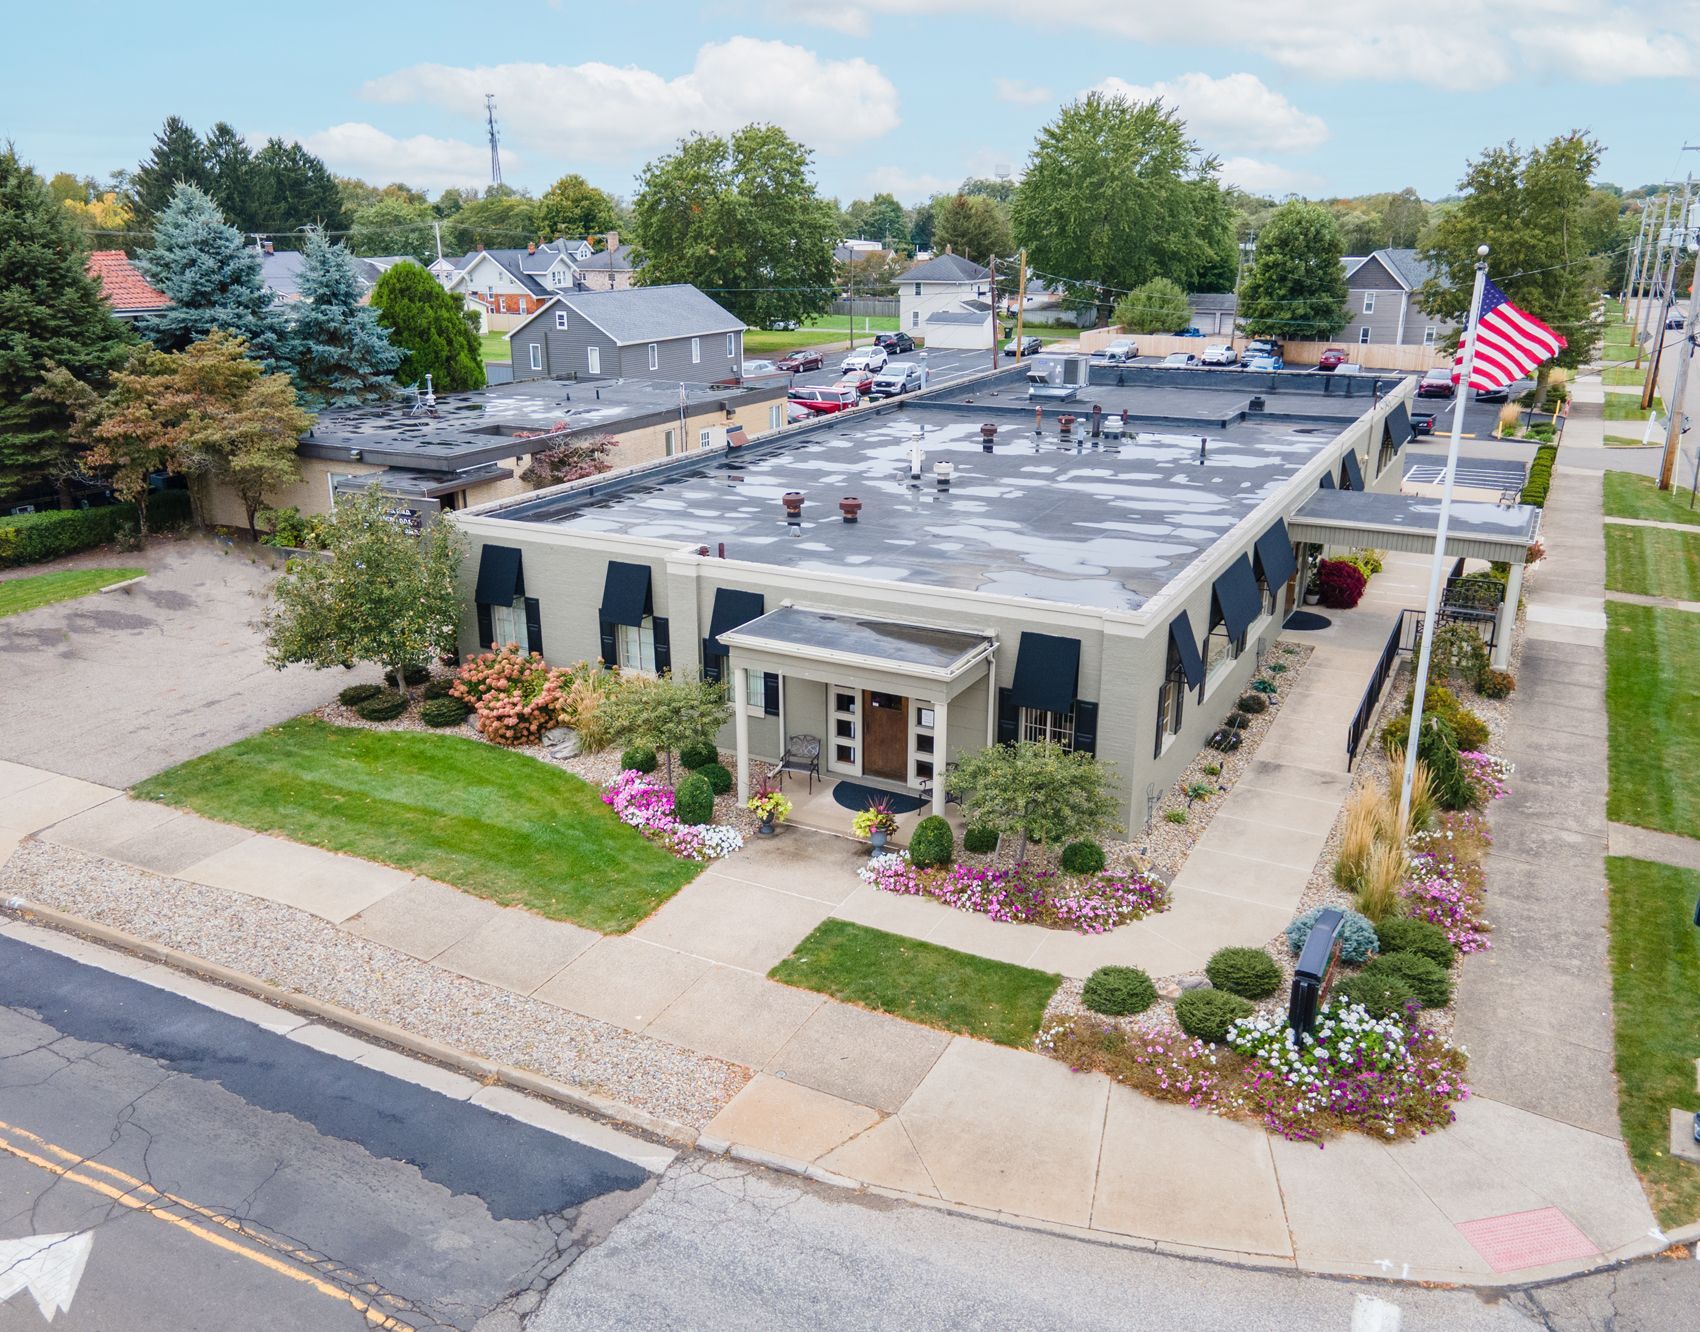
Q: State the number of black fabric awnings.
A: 10